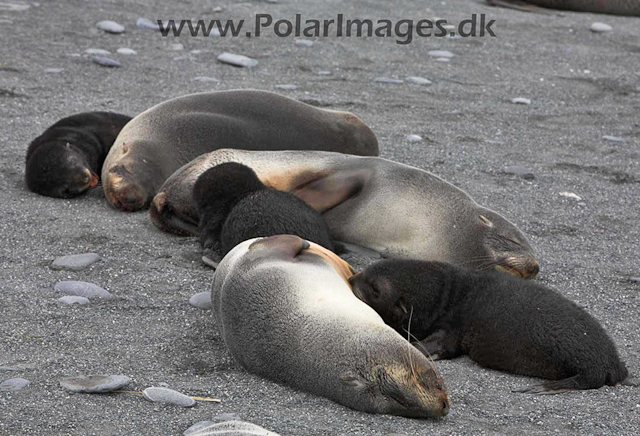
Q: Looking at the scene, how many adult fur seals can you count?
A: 3